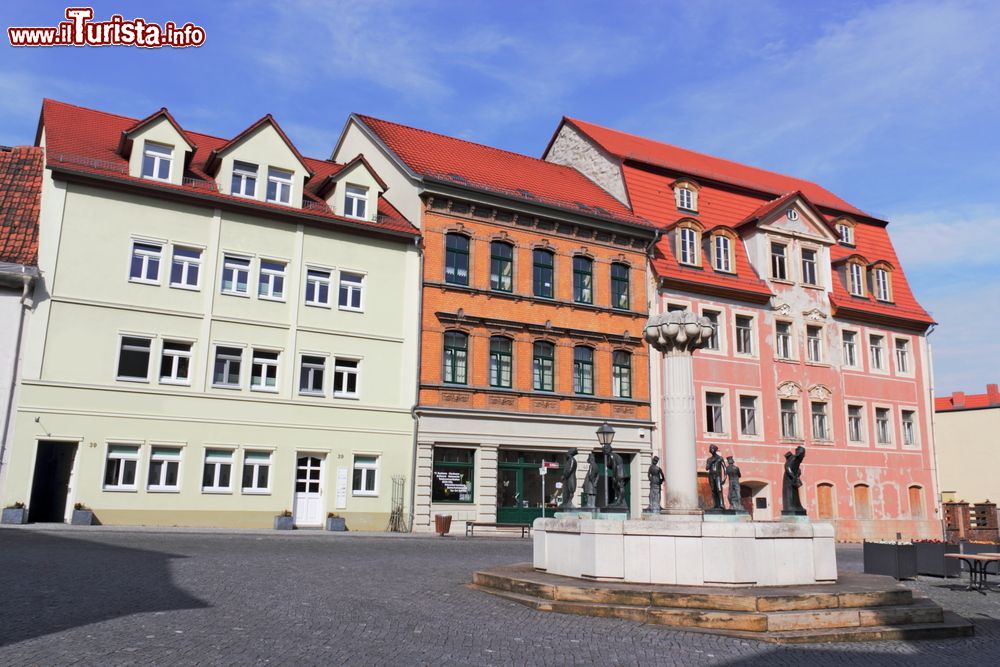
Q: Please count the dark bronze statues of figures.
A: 7